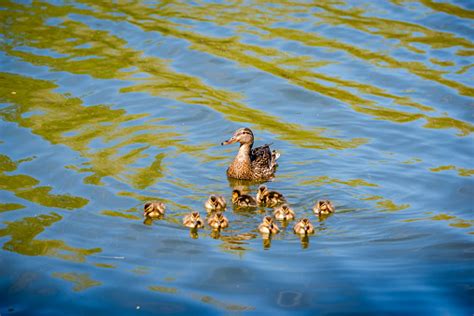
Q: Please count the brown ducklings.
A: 10